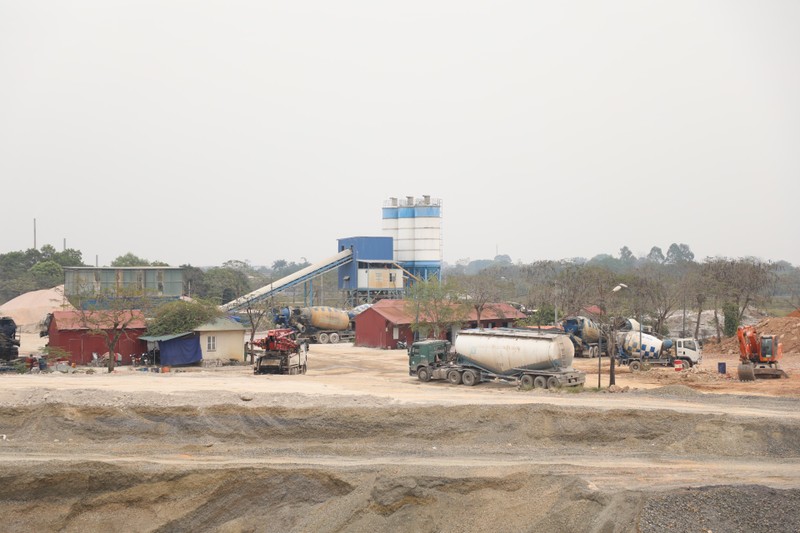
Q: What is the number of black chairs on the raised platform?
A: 0